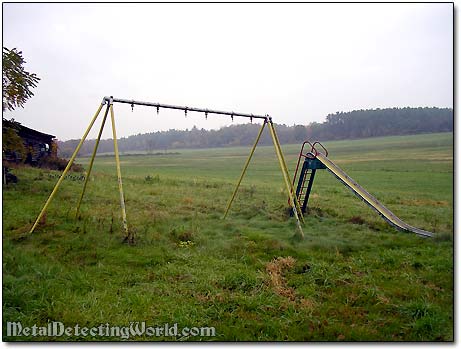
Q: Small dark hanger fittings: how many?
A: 6